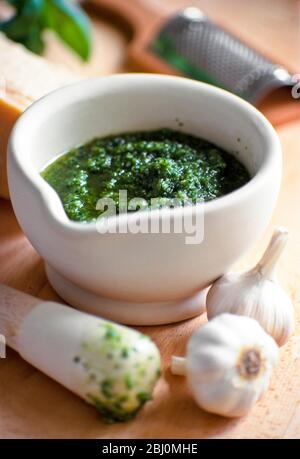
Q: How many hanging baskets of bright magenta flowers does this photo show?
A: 0